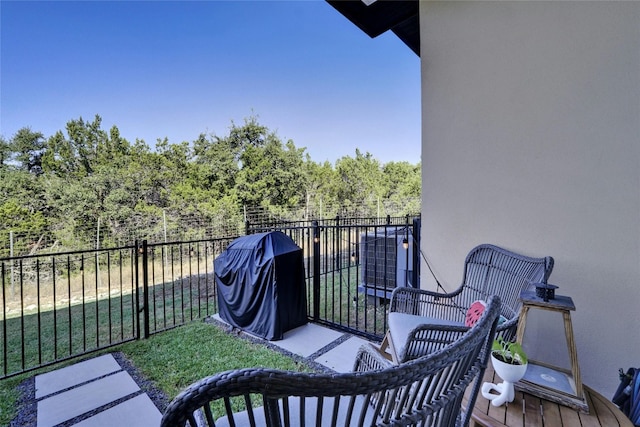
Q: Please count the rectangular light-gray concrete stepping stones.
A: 5